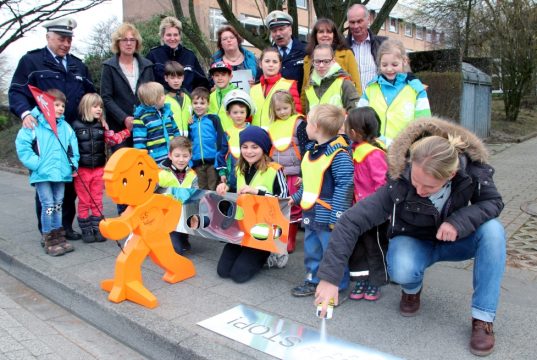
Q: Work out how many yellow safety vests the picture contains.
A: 11